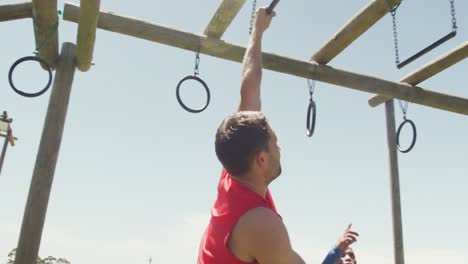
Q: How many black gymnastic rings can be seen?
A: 4